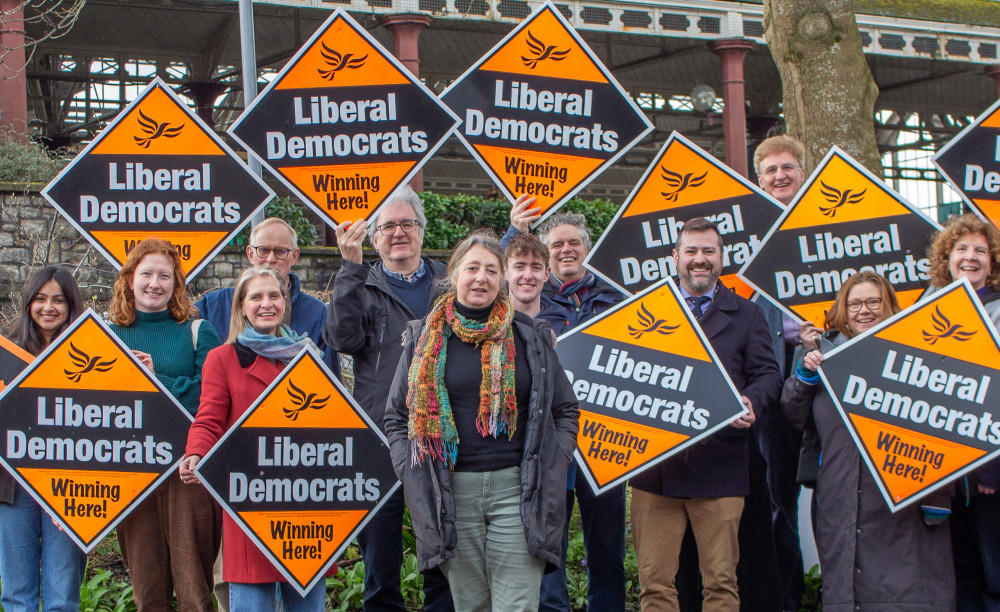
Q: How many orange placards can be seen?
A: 11